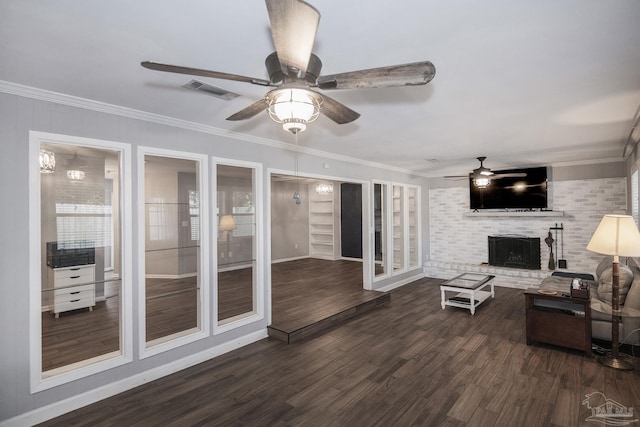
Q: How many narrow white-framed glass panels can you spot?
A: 6